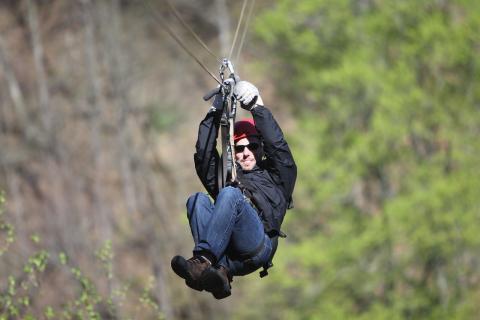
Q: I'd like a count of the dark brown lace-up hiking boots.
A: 2